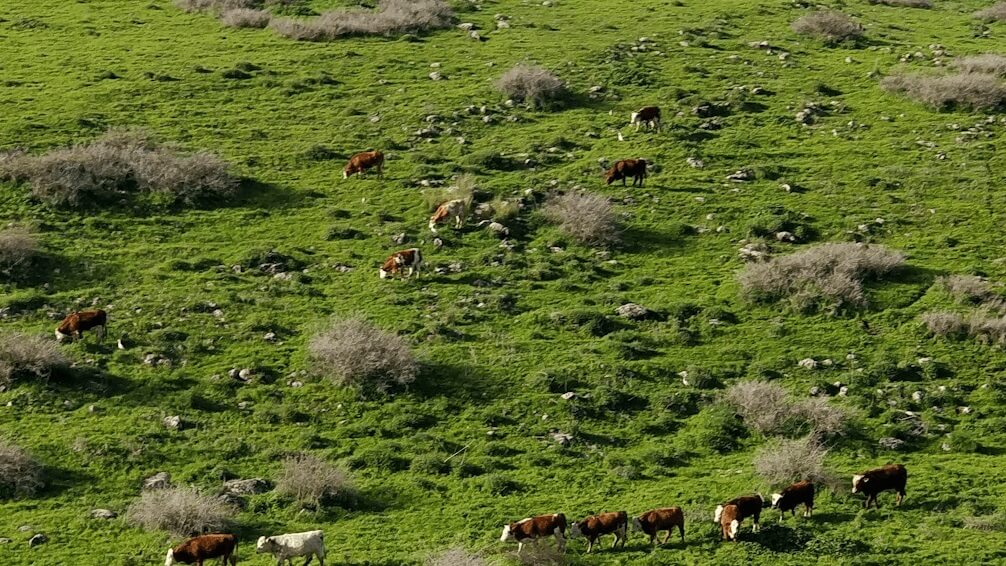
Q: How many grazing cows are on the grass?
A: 15